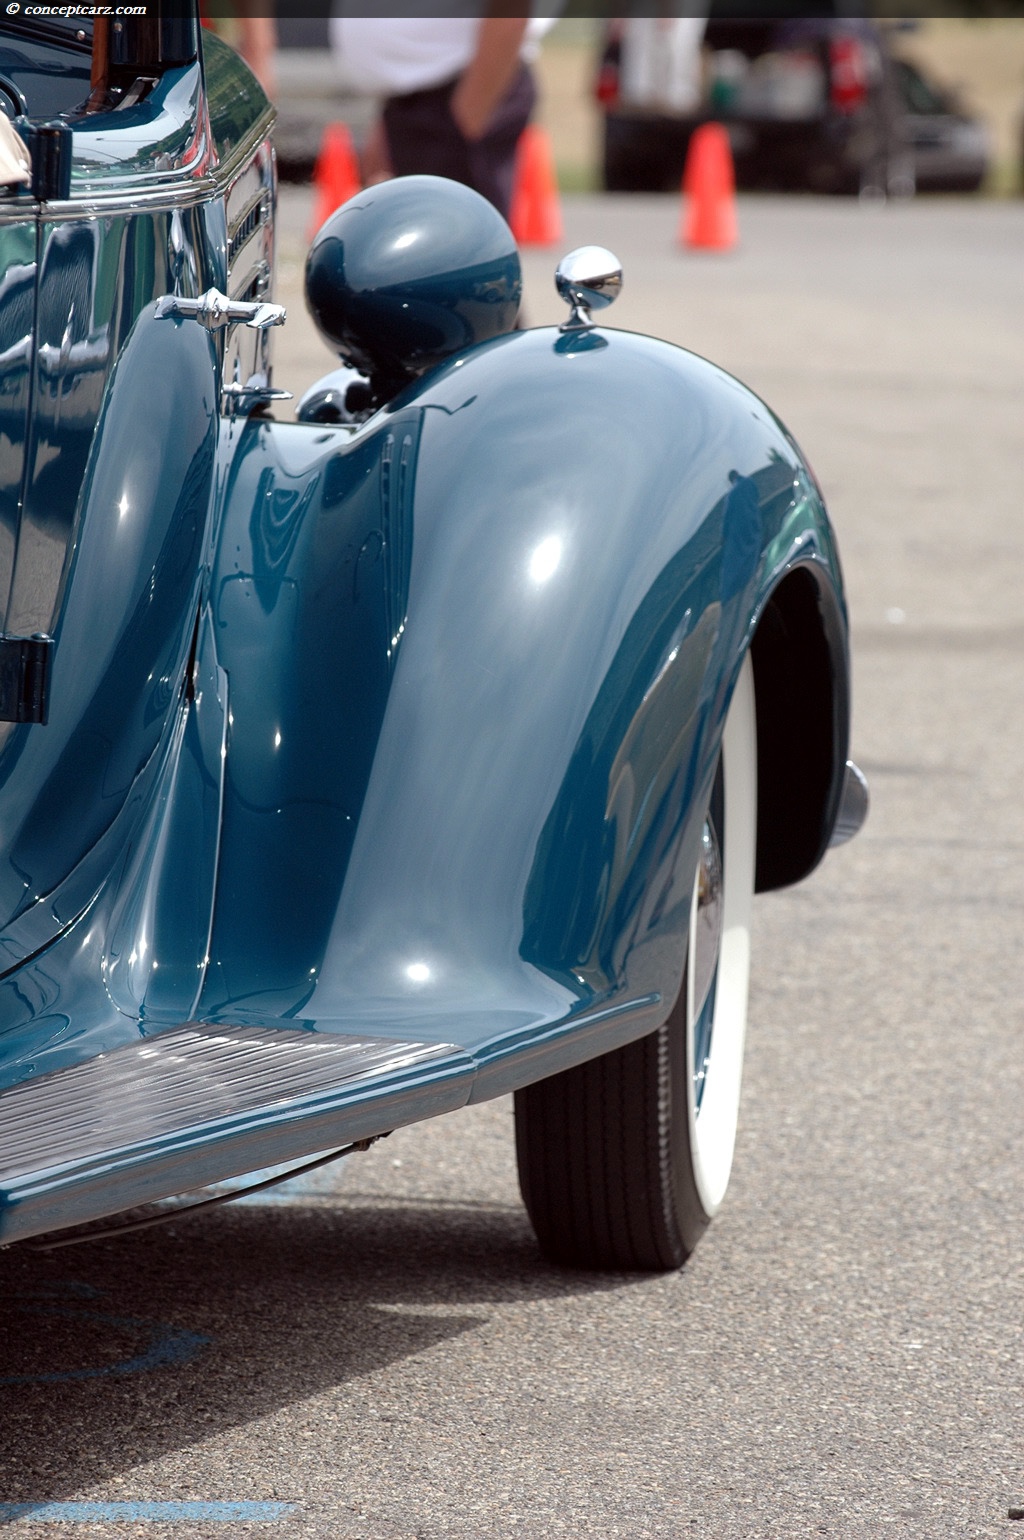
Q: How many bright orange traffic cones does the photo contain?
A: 3